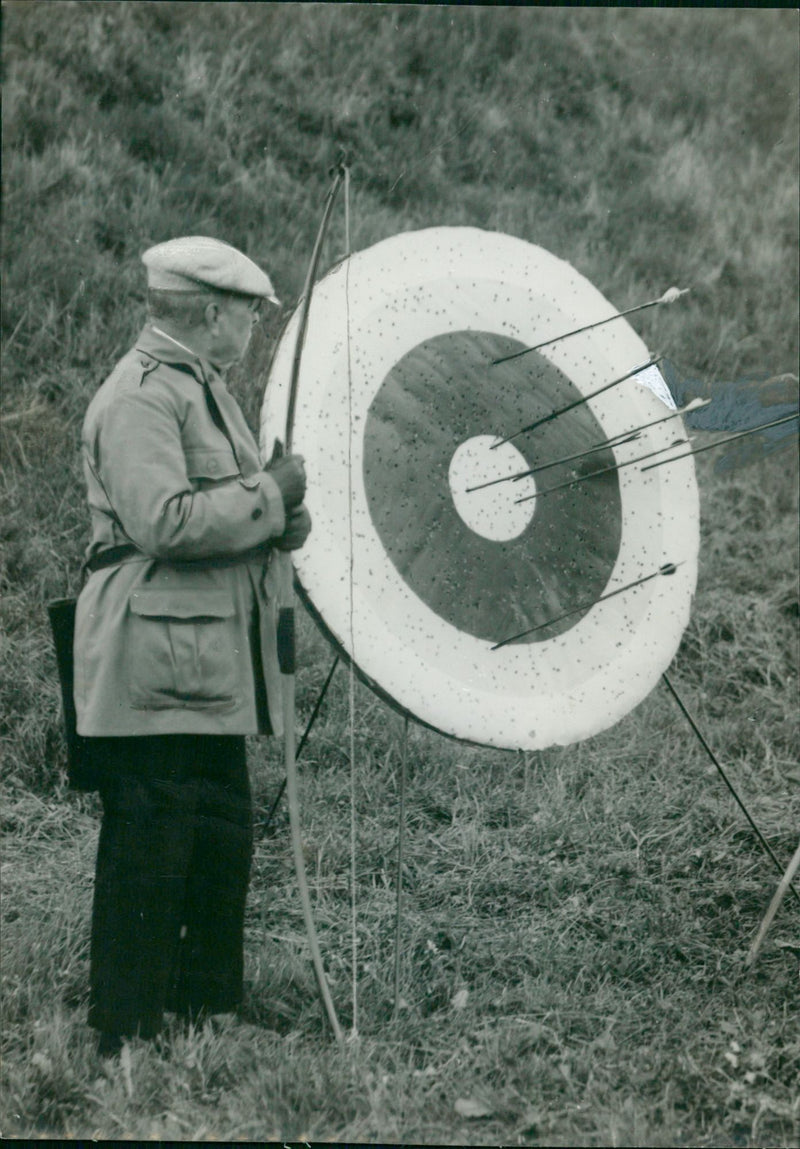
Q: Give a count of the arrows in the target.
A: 7